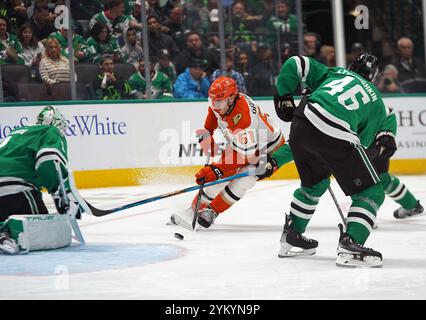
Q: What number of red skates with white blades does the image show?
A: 0